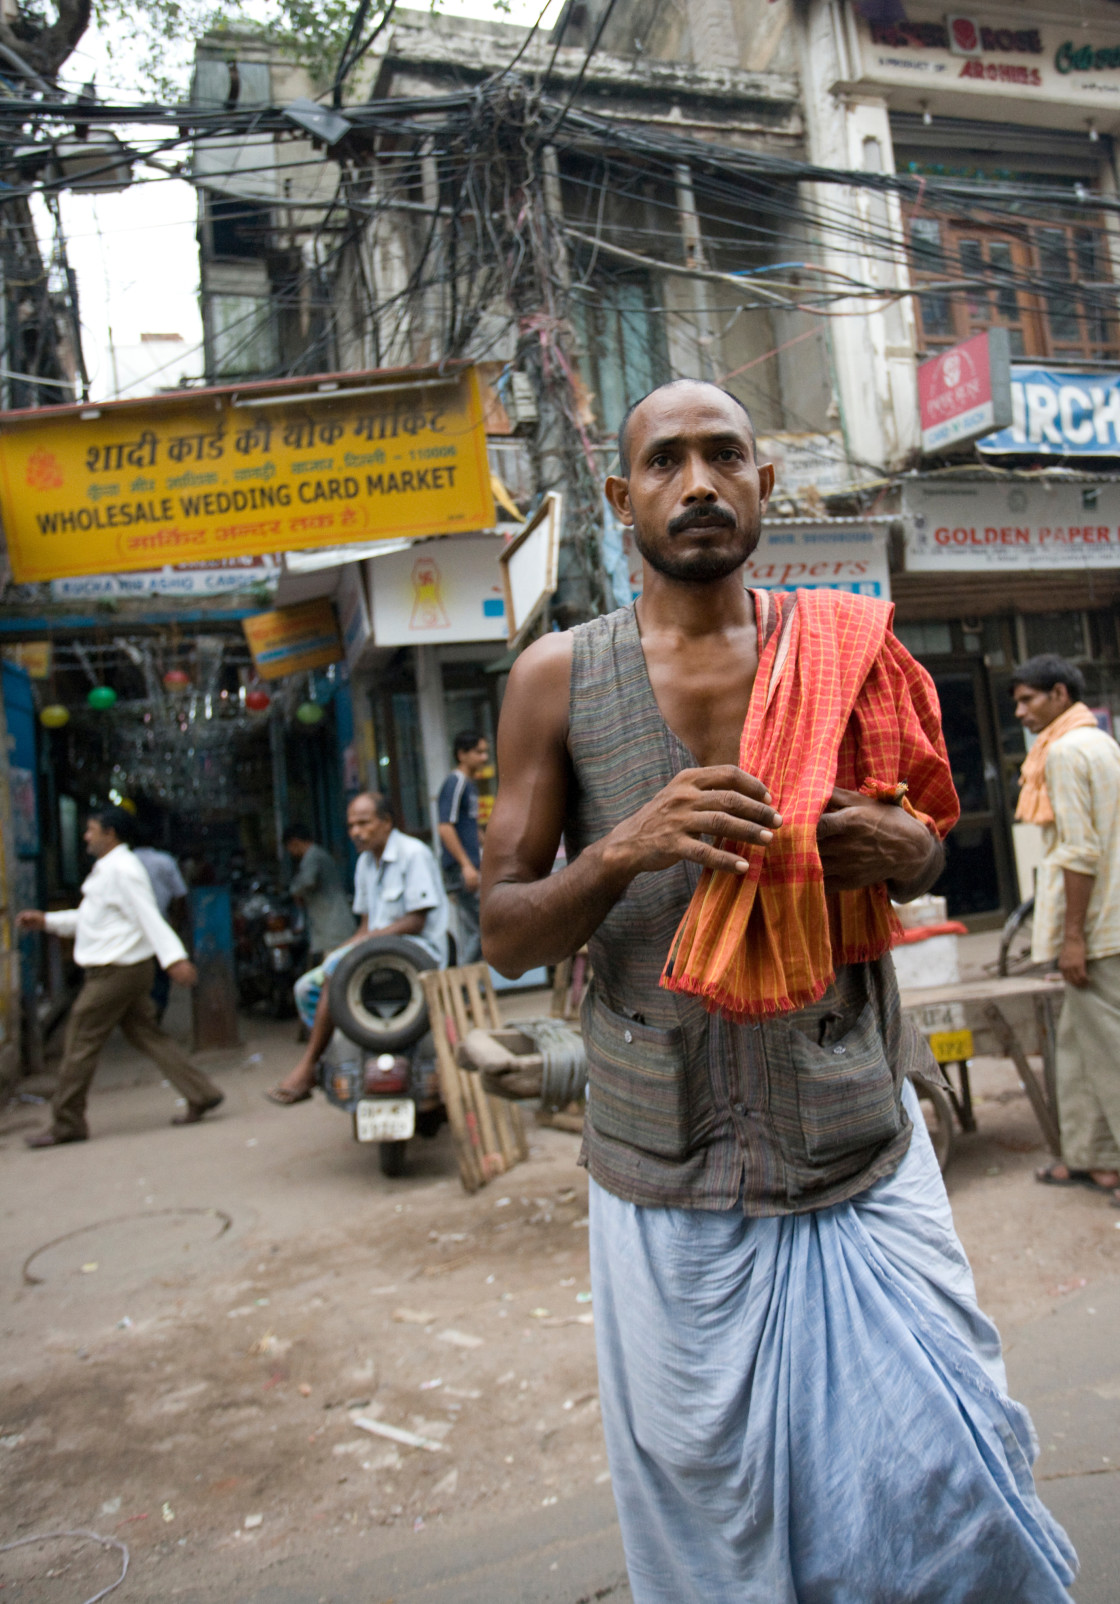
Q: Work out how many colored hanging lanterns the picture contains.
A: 5